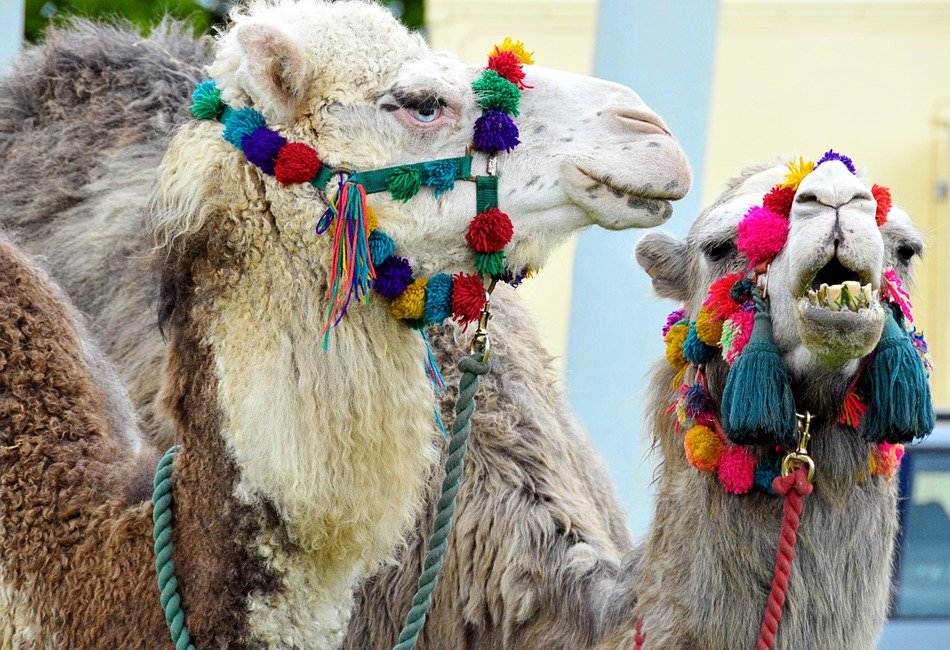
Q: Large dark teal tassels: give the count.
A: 2